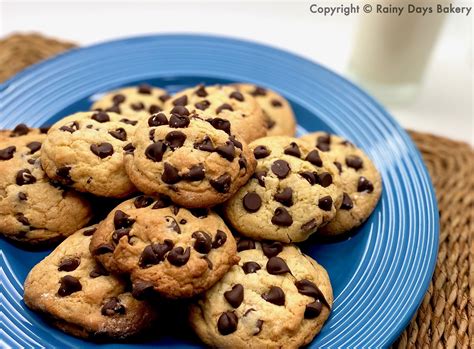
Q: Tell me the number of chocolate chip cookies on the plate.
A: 11